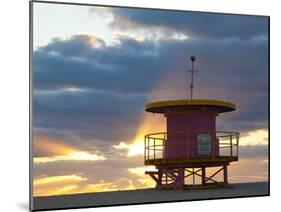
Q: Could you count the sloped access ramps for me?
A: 0